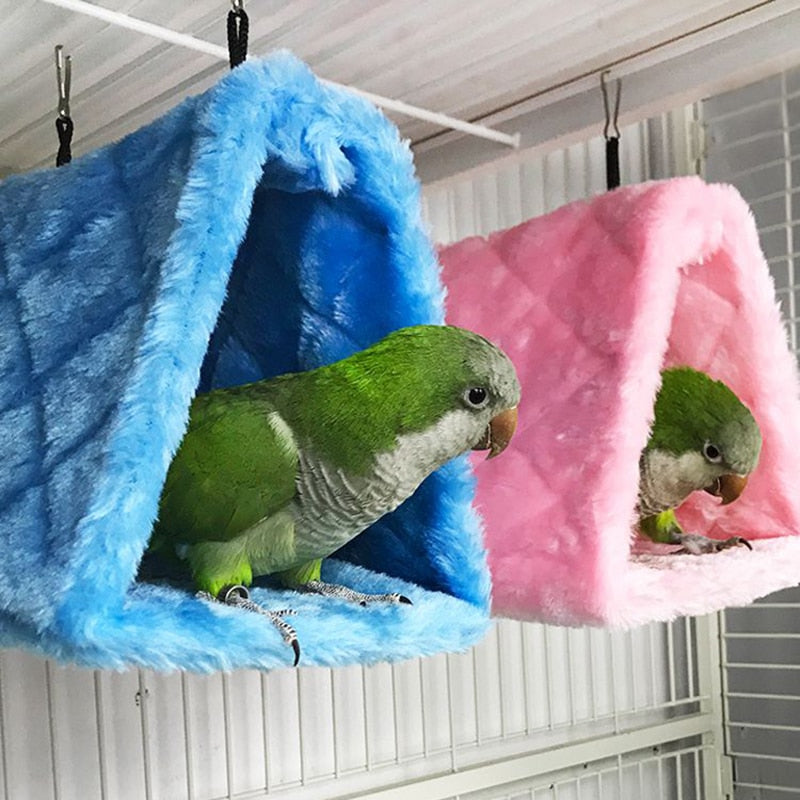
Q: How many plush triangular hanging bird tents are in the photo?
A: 2